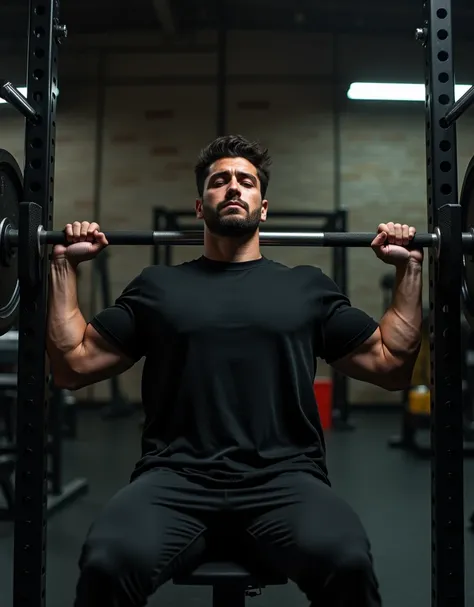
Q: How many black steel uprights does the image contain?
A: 2